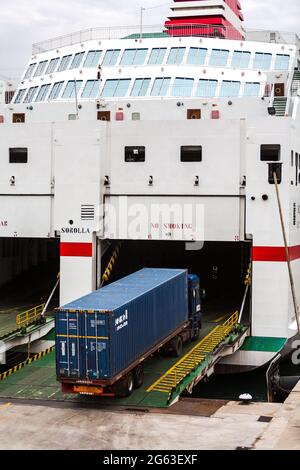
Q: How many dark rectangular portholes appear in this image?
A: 4